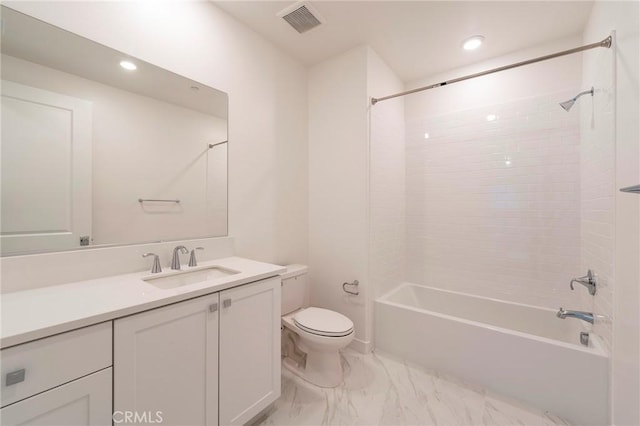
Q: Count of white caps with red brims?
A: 0